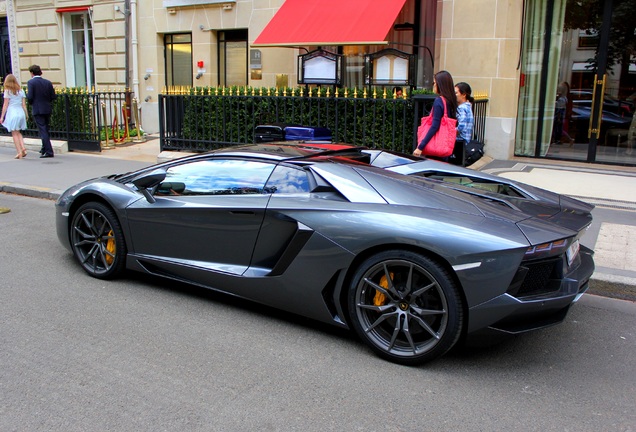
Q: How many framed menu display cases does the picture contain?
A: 2